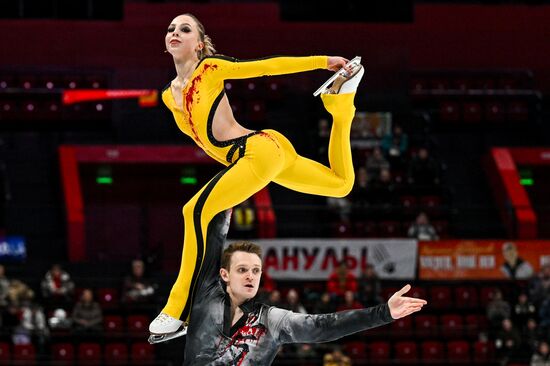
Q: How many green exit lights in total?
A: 3